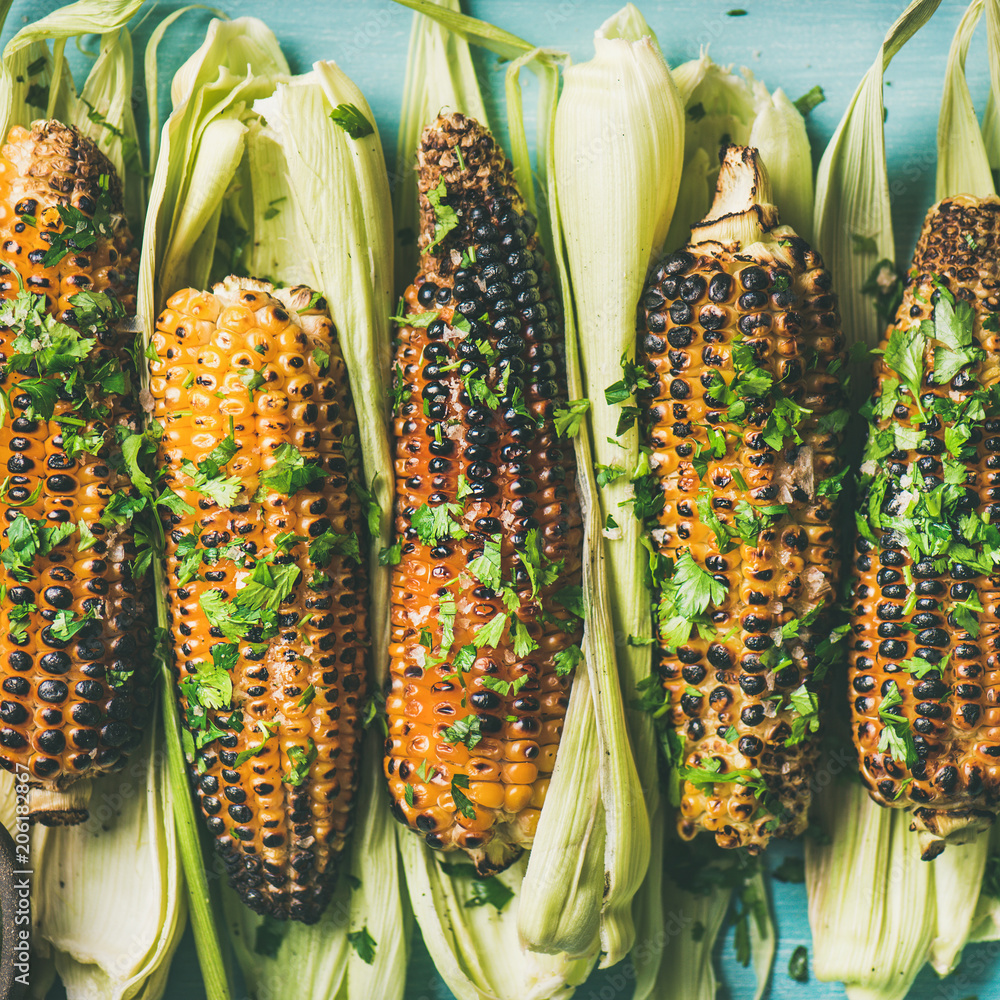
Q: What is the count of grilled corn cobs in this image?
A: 5